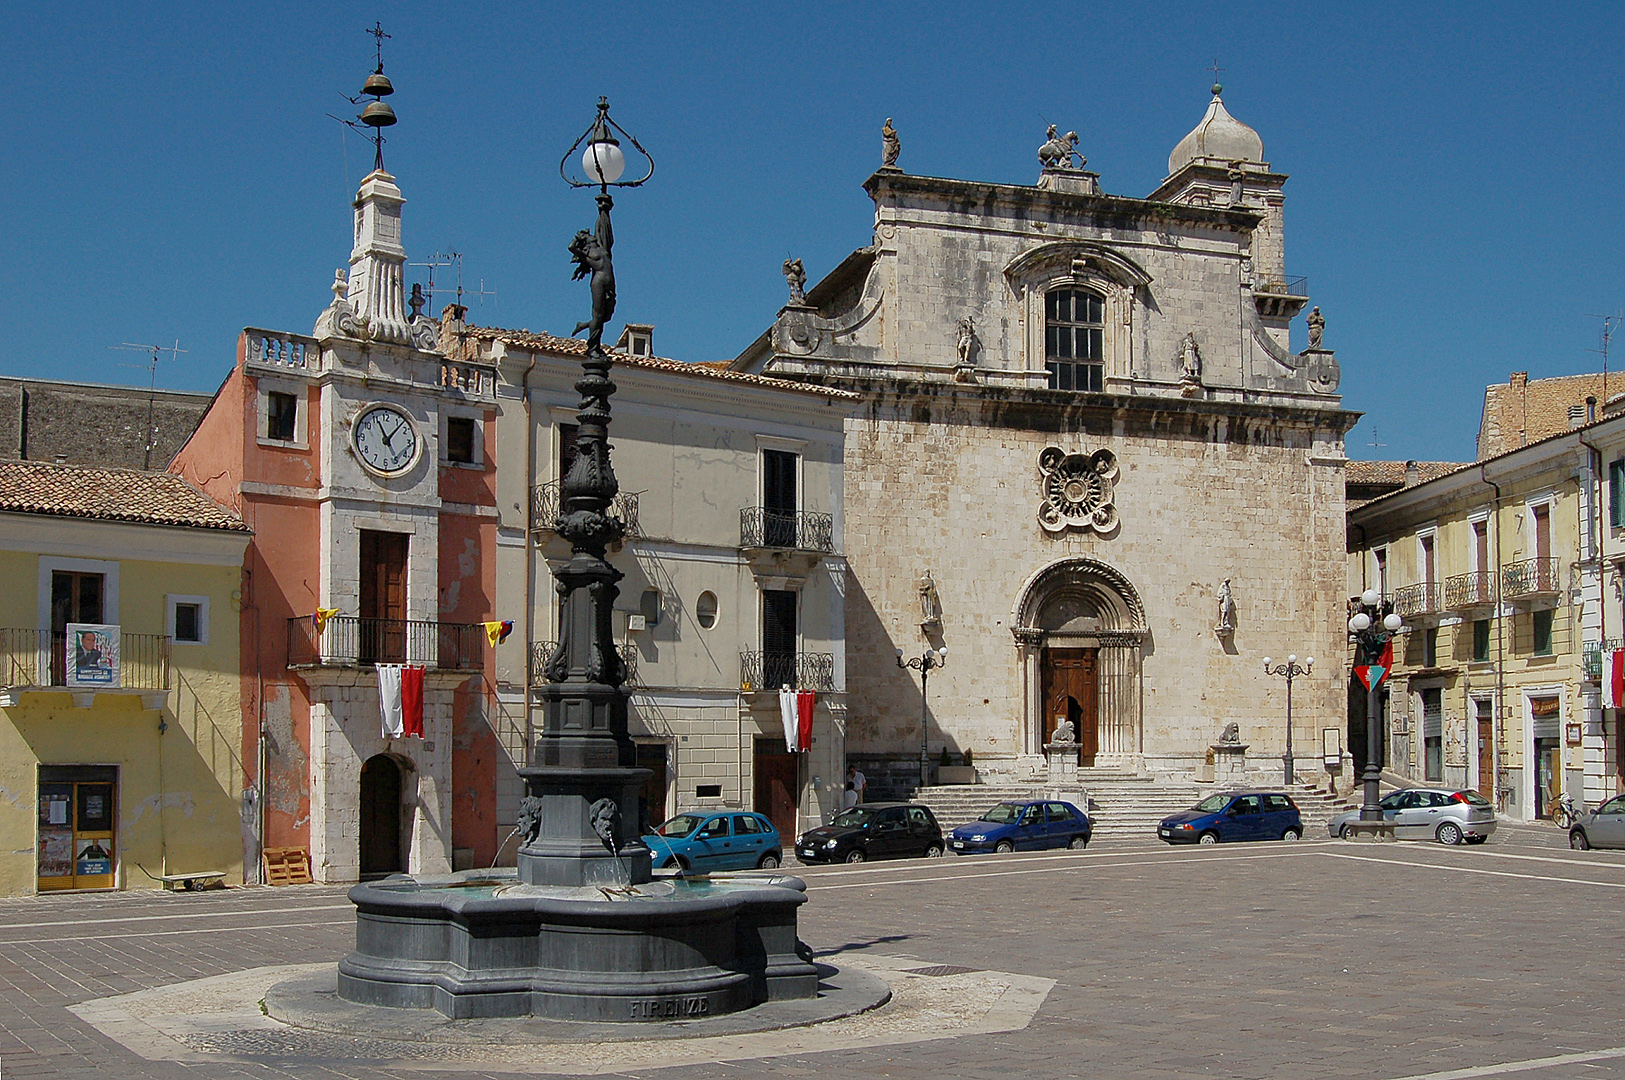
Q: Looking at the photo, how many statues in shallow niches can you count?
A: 4